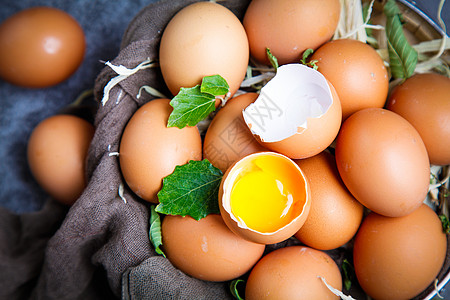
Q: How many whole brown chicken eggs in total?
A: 13